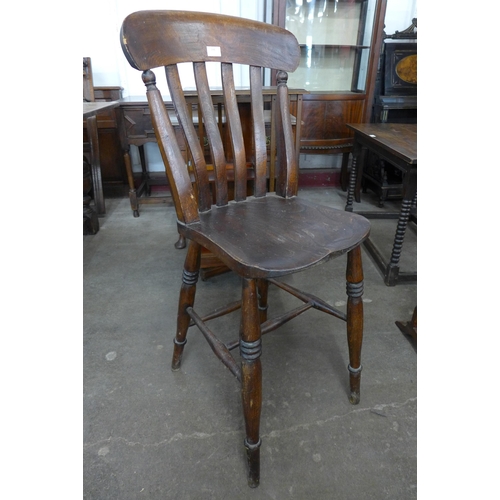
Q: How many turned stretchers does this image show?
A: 4